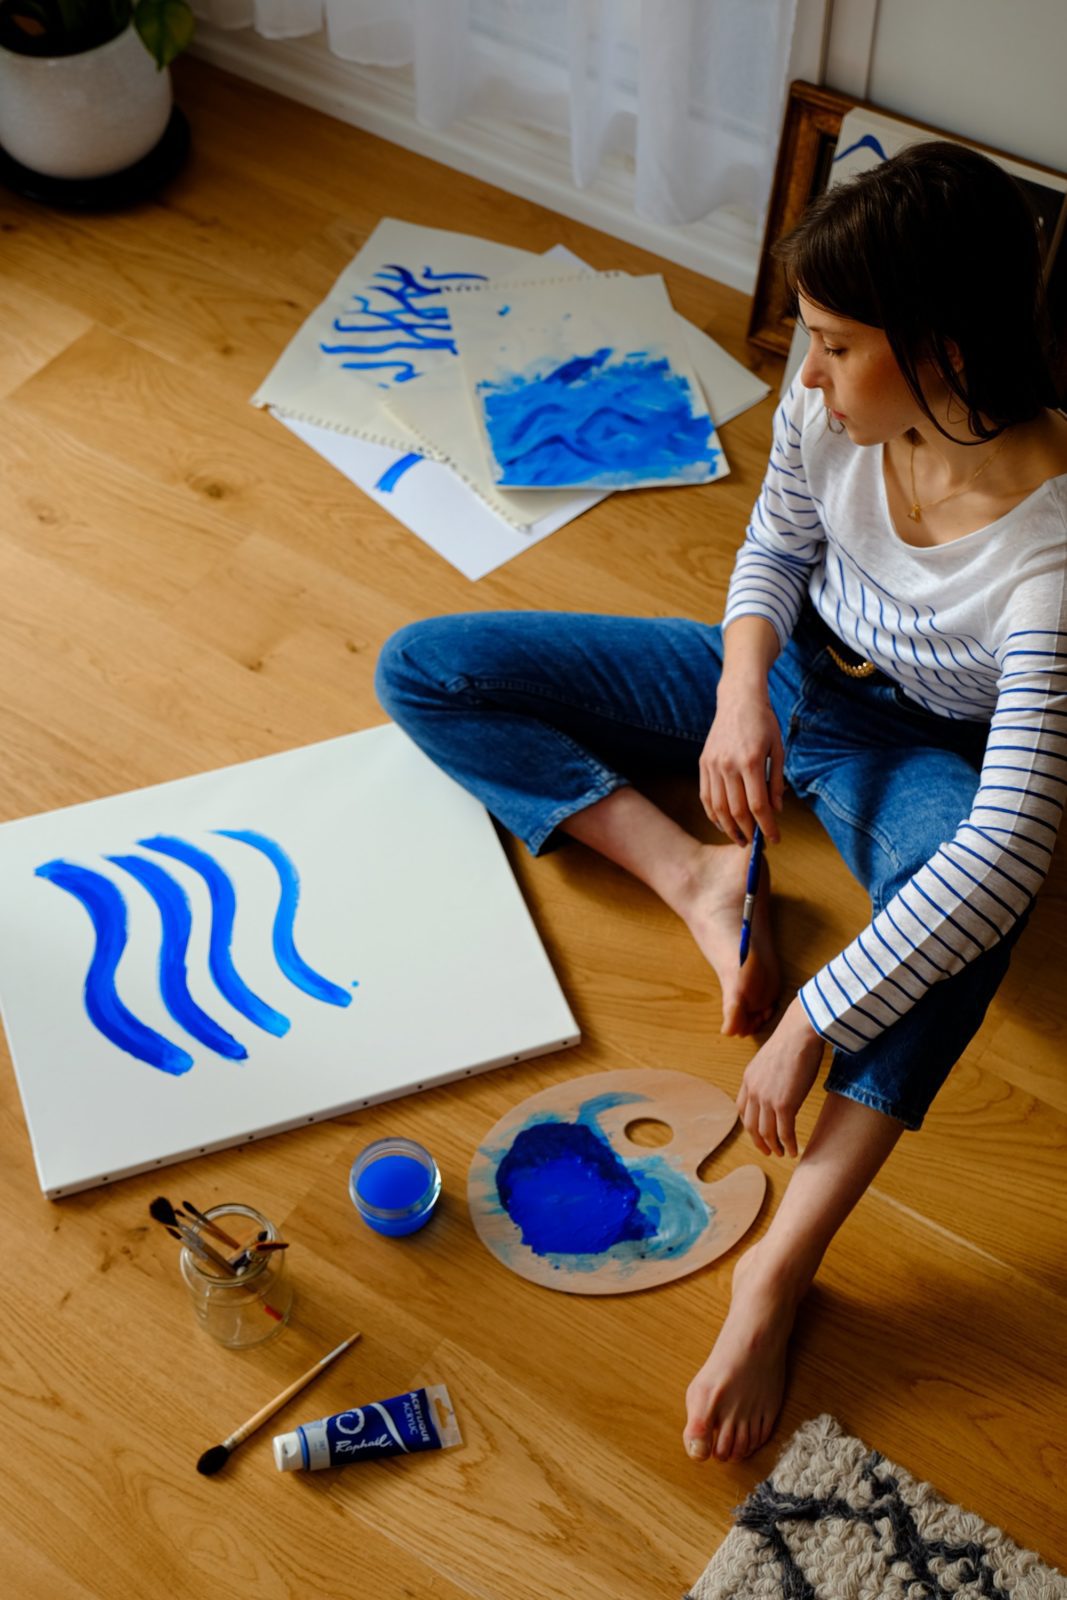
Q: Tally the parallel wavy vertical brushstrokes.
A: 4